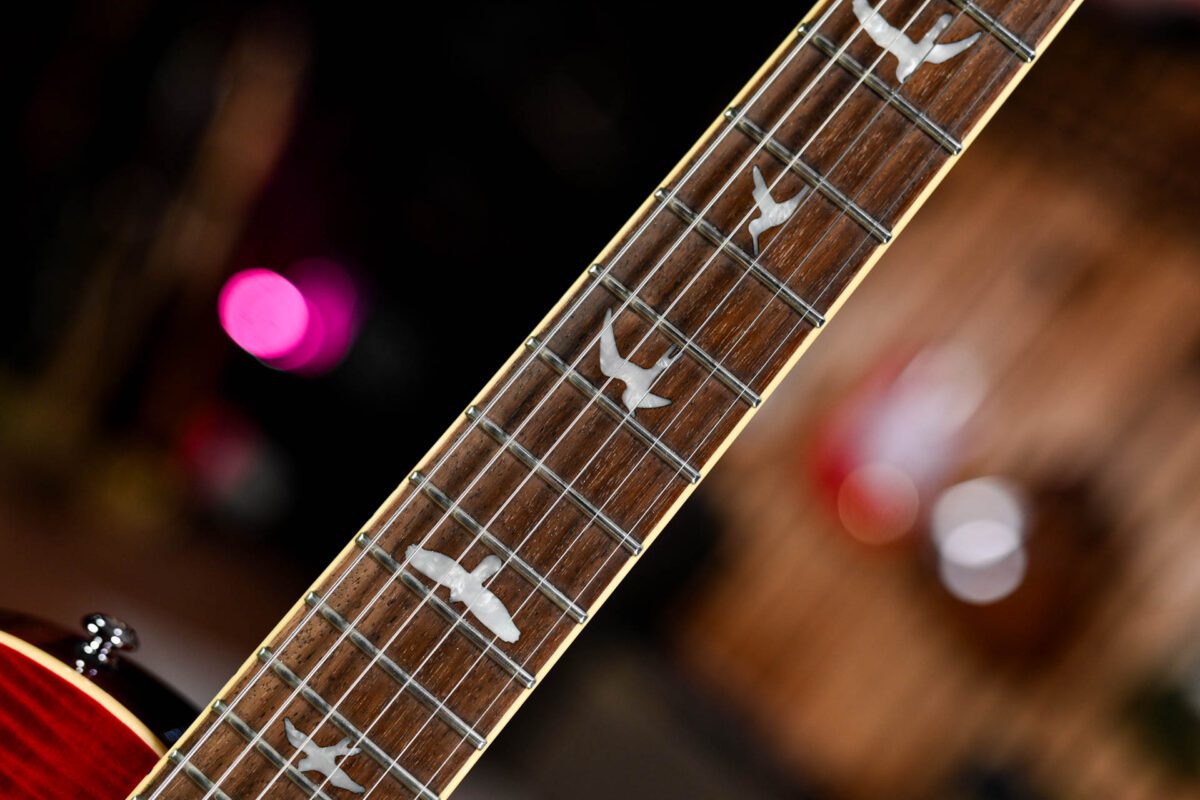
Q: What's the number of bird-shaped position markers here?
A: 5